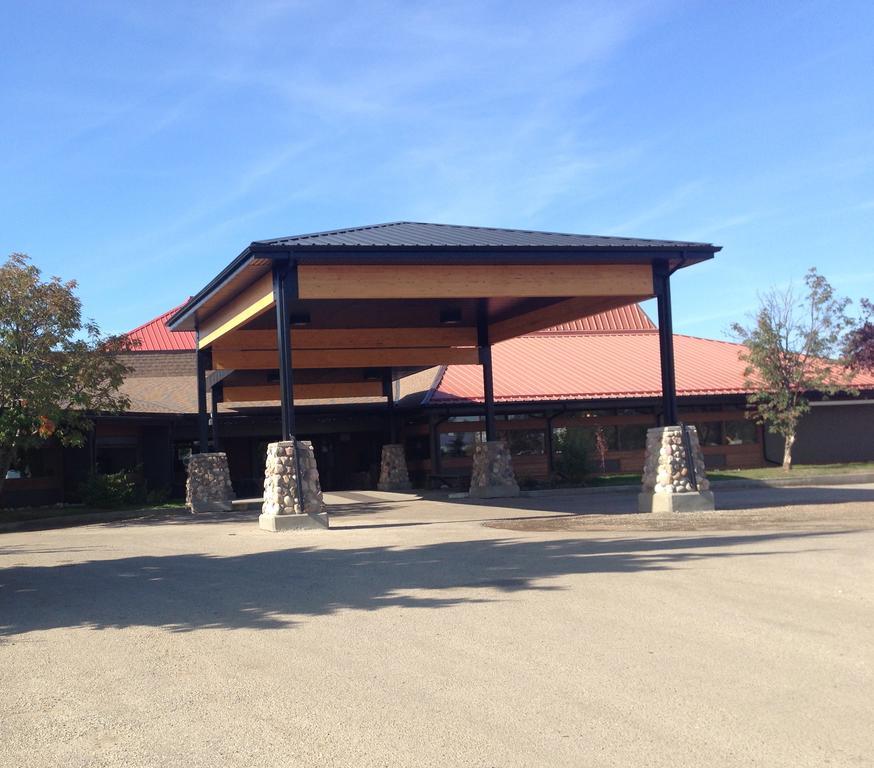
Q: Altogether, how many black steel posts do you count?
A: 6